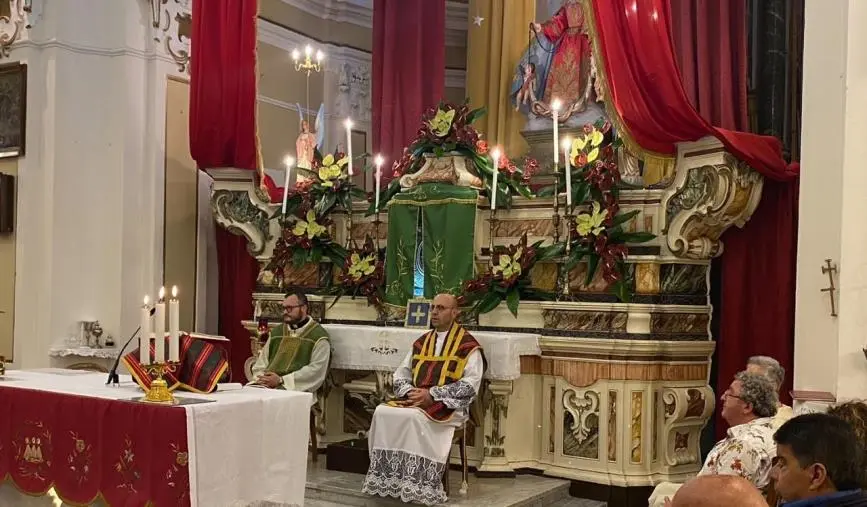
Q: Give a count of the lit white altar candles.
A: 9